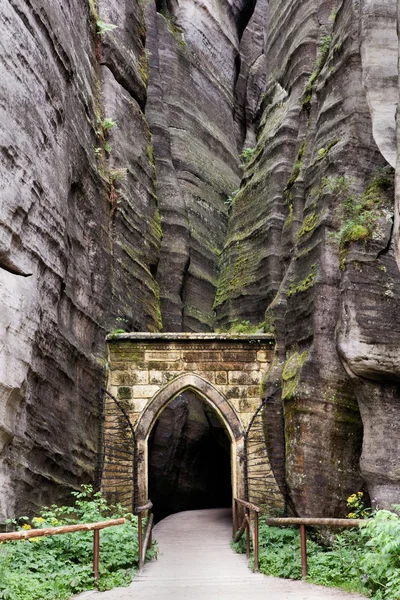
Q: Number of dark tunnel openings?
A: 1